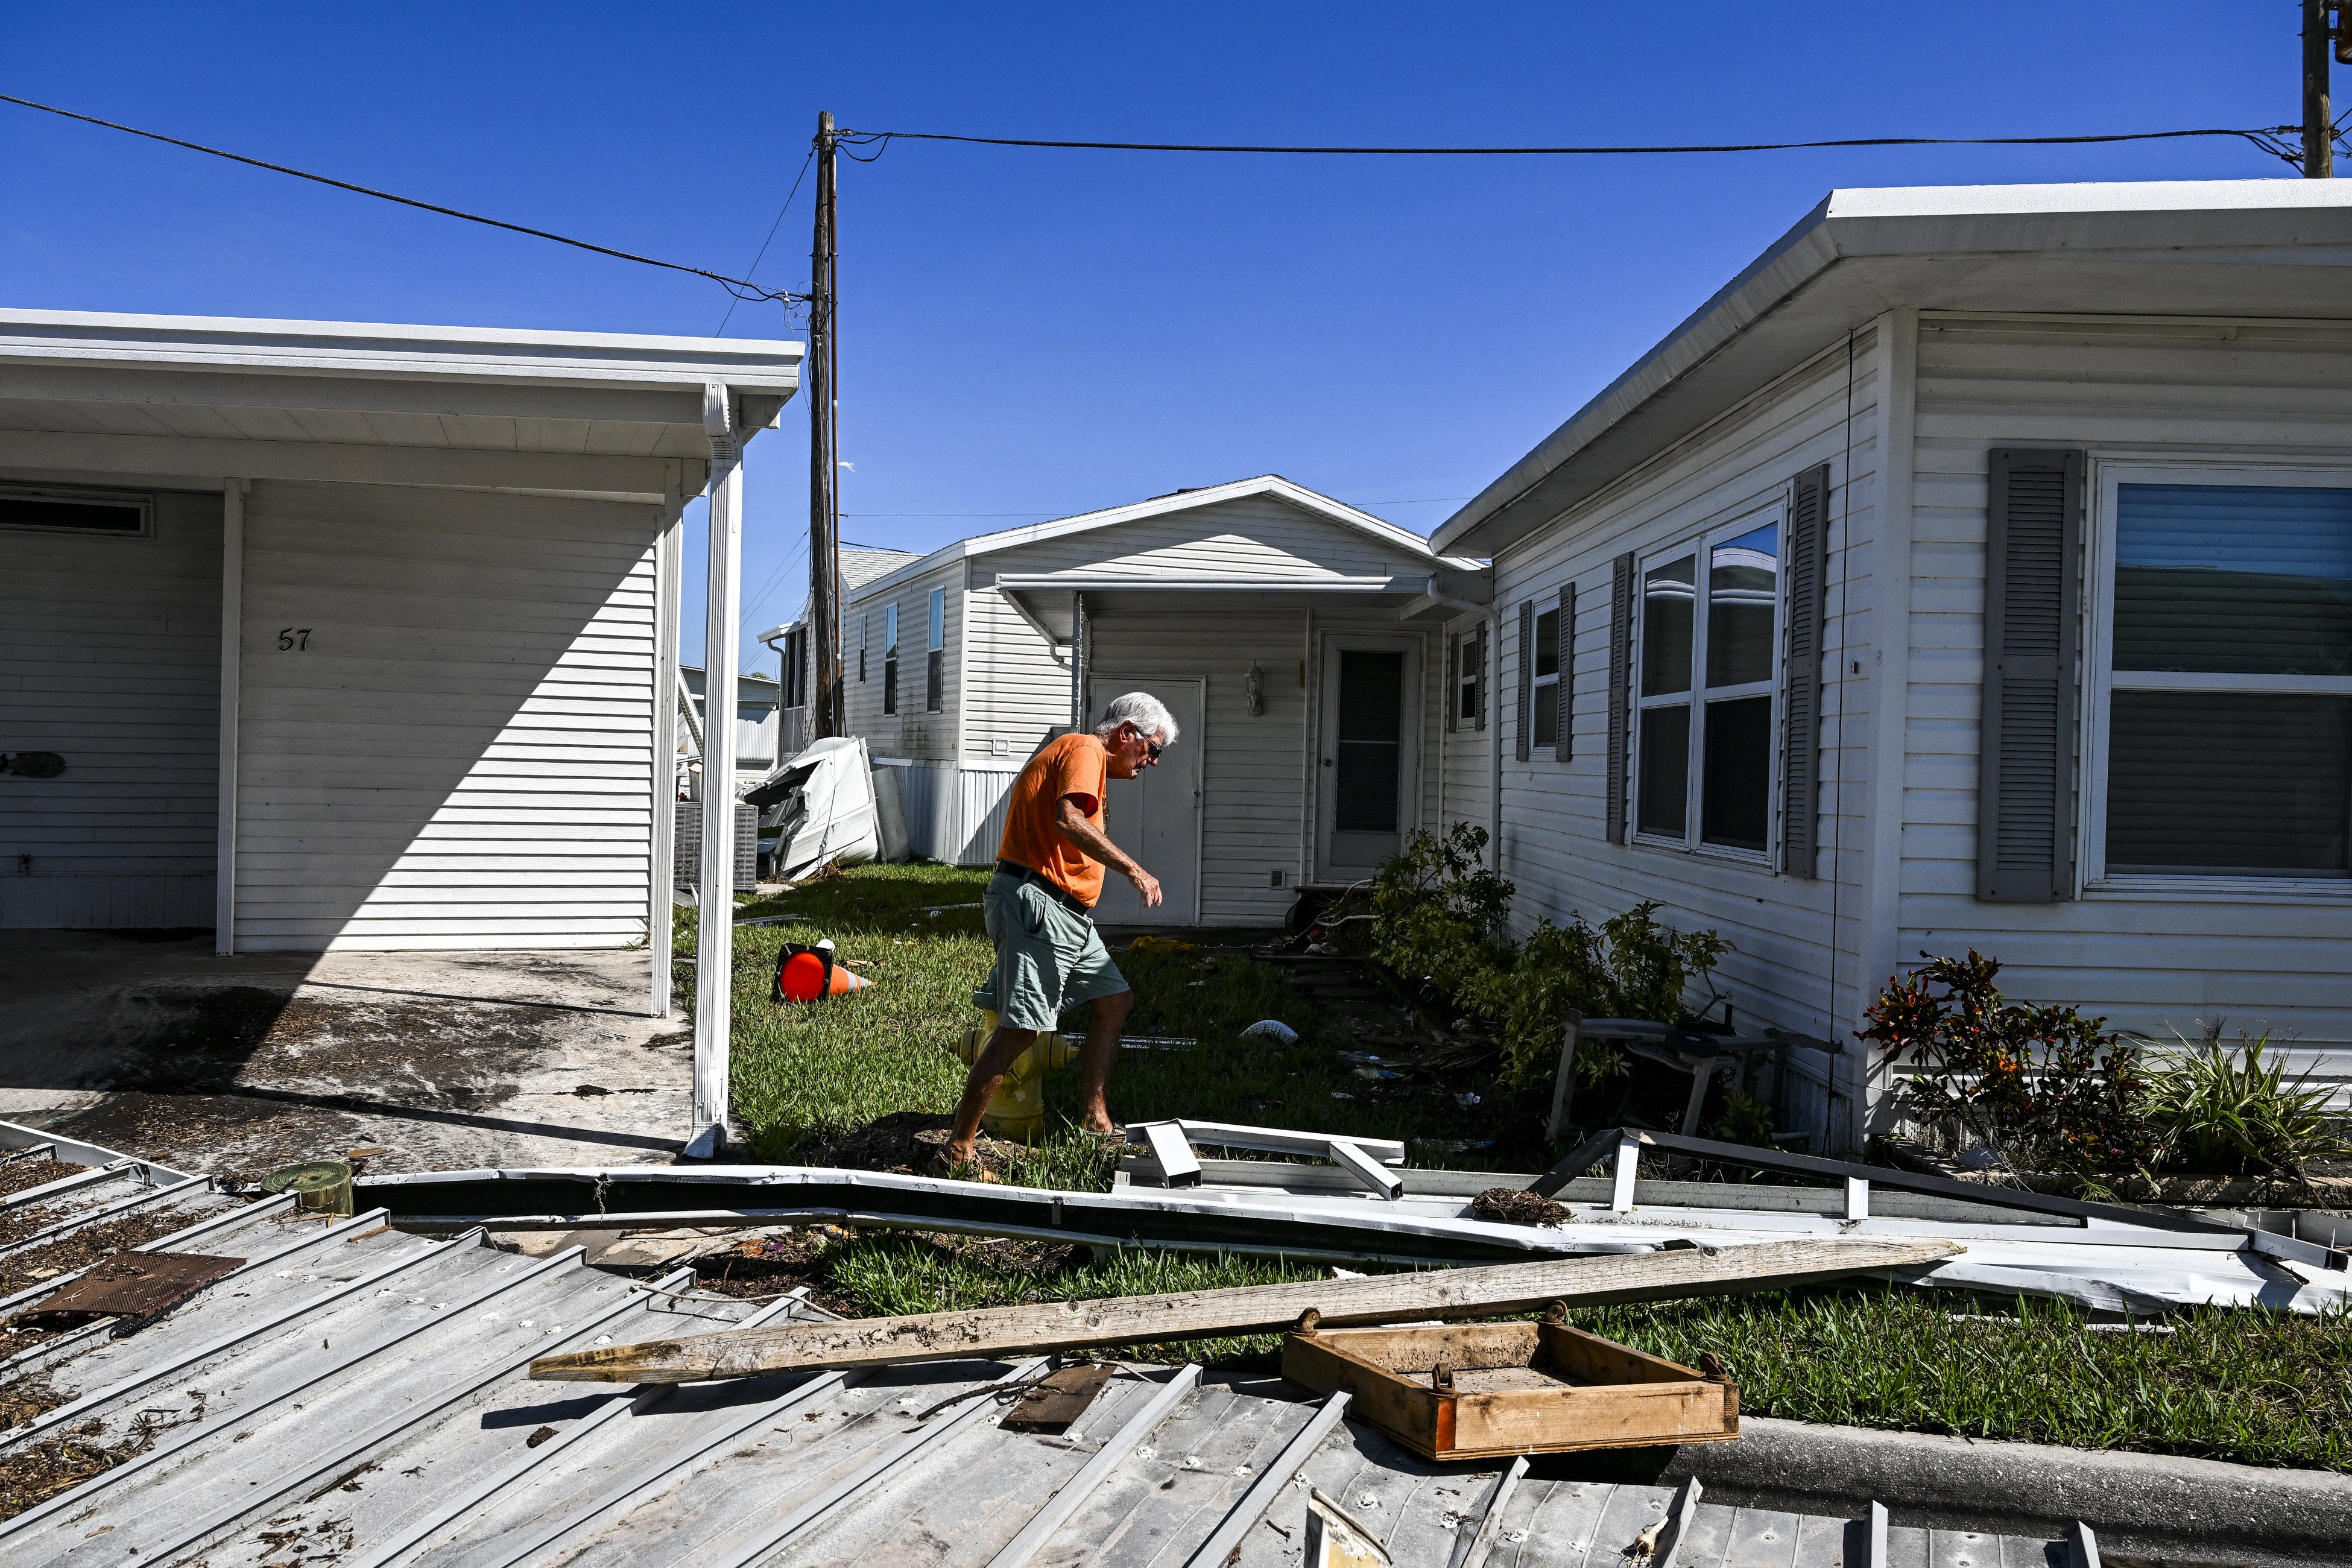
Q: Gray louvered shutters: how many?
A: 7